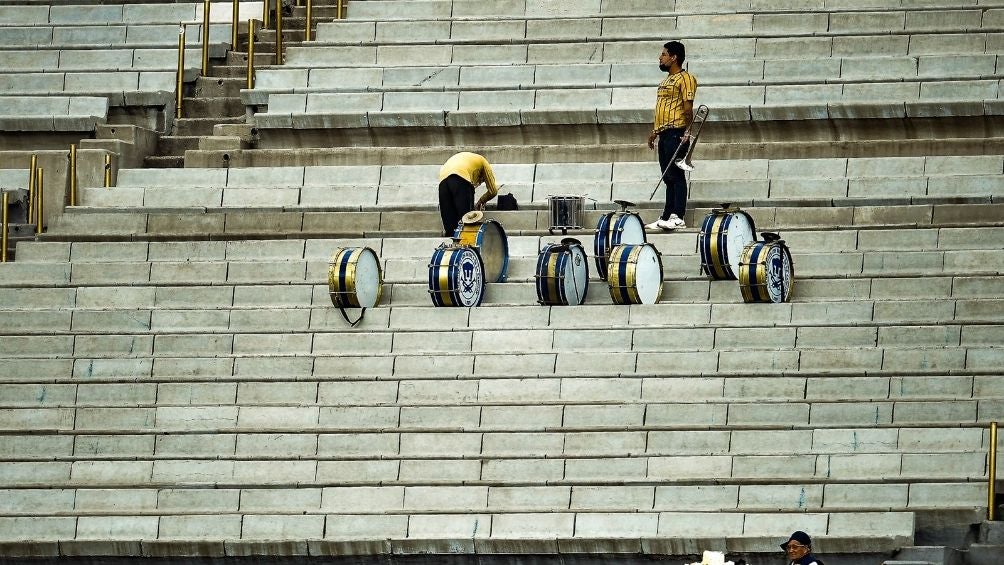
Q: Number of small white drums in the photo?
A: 1